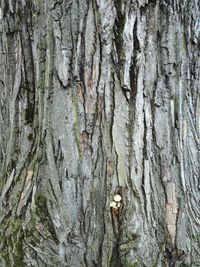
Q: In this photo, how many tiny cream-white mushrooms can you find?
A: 3